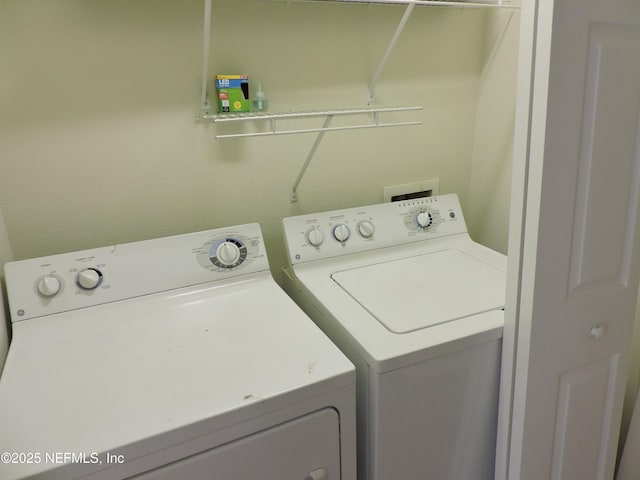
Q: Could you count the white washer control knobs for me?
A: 4